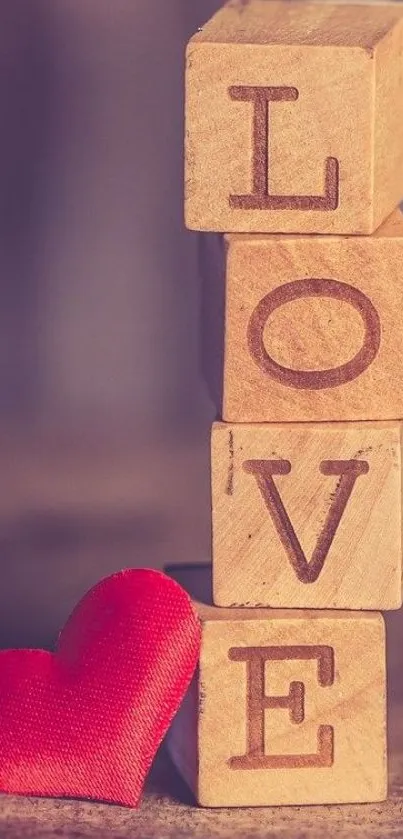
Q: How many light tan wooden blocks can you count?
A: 4